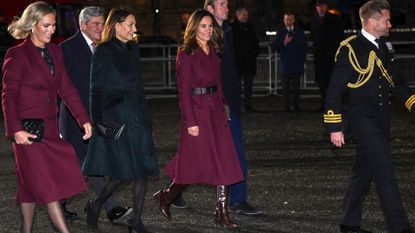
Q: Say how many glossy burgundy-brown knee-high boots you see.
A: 2